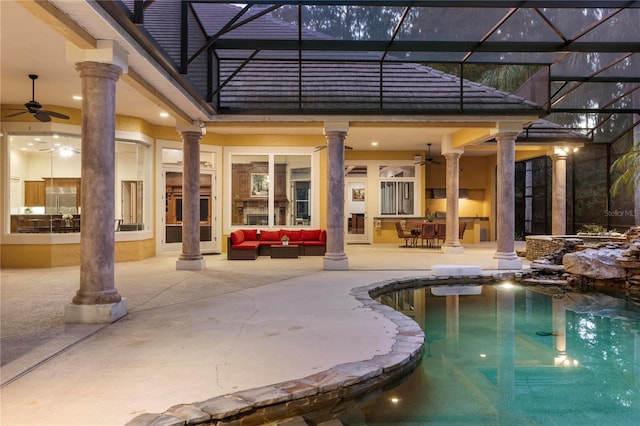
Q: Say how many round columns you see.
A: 6